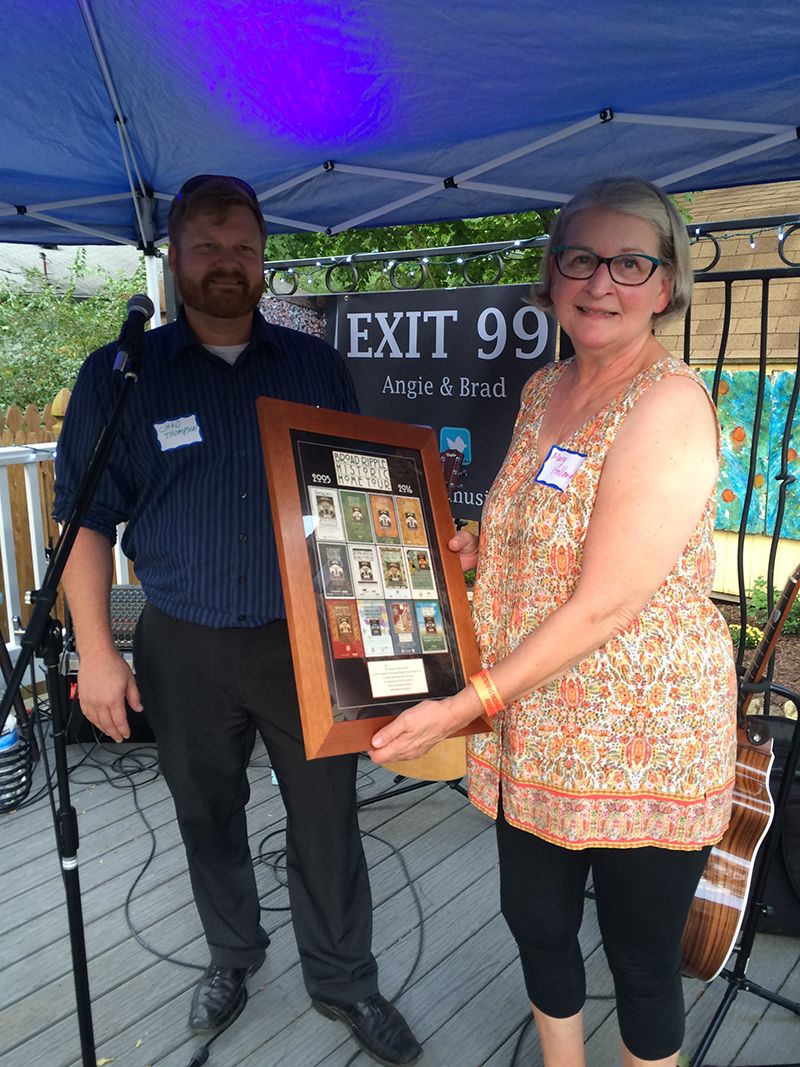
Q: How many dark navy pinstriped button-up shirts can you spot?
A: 1